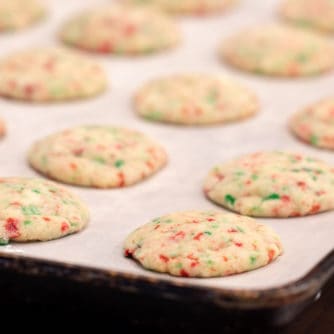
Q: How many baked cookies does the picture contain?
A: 13